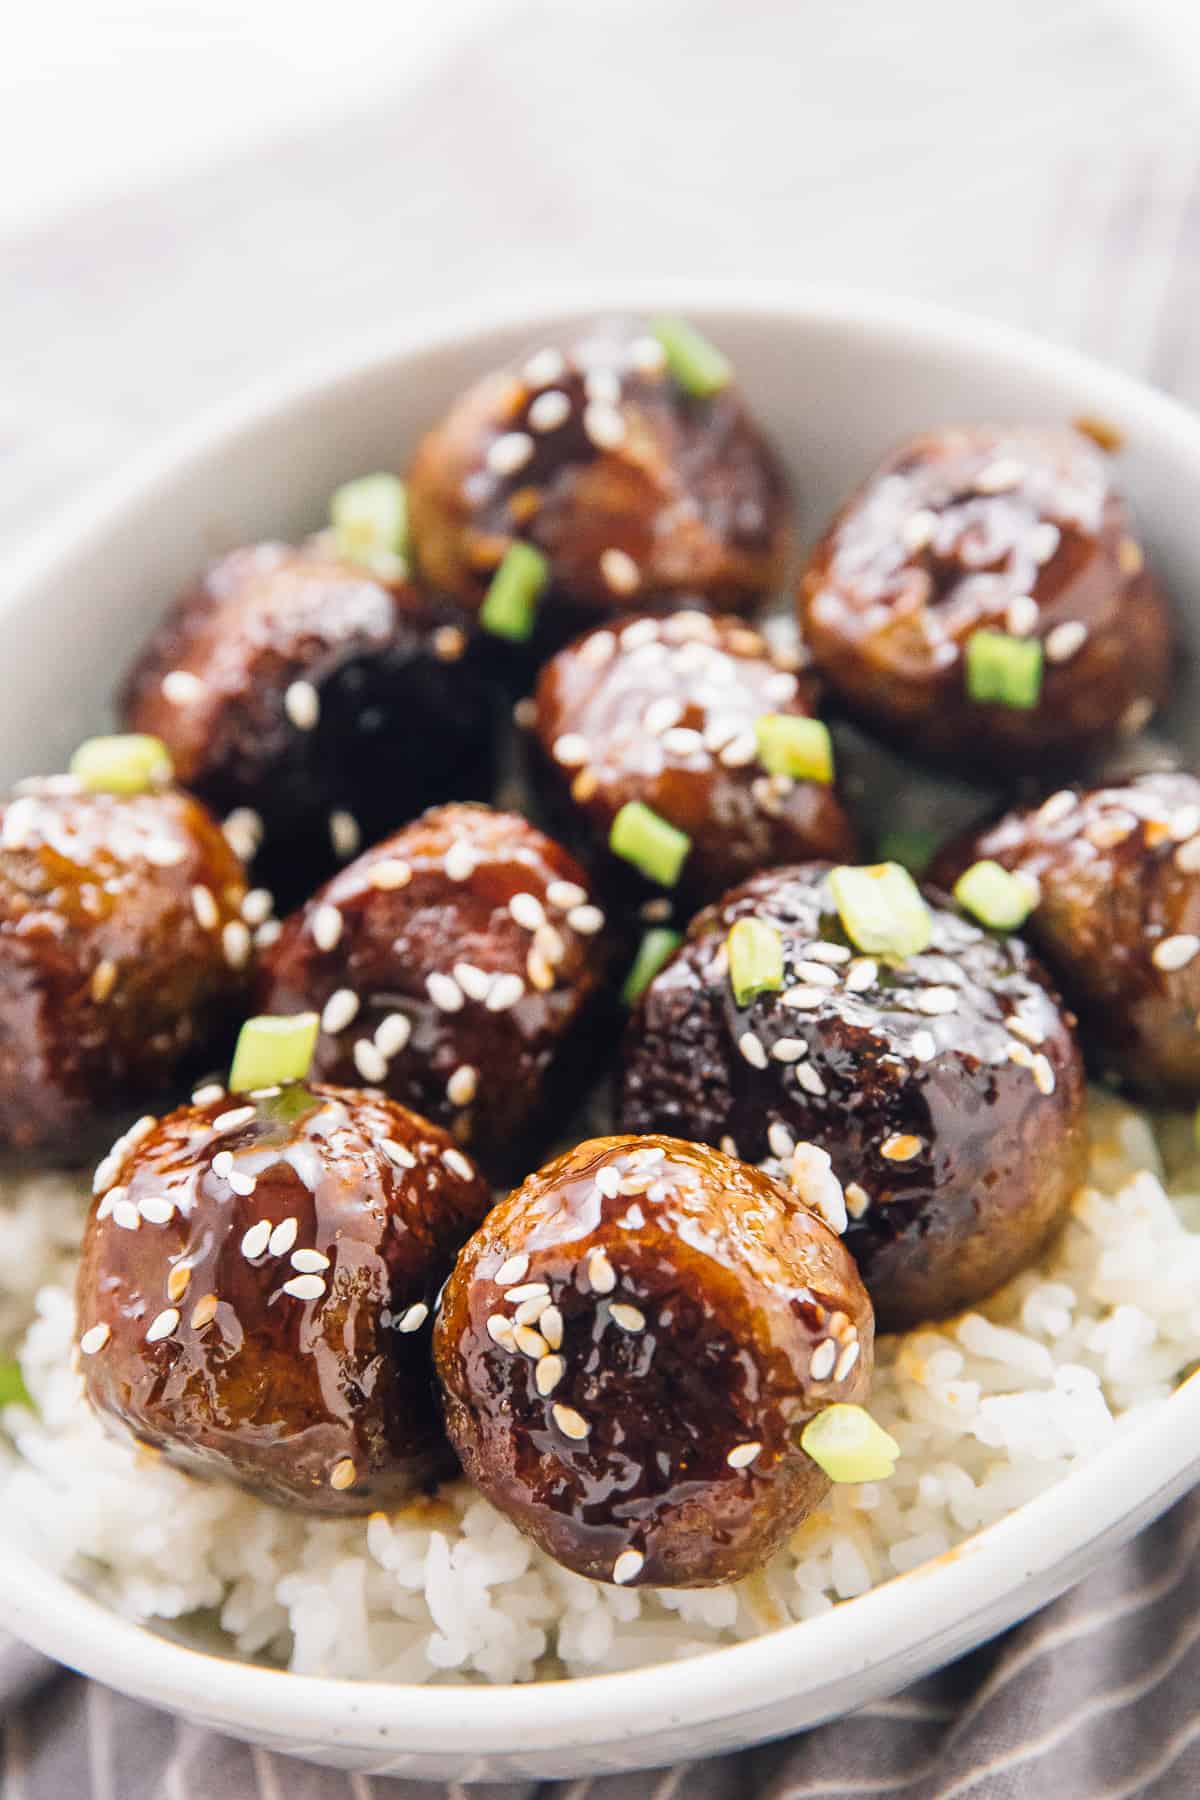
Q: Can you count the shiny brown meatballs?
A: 10